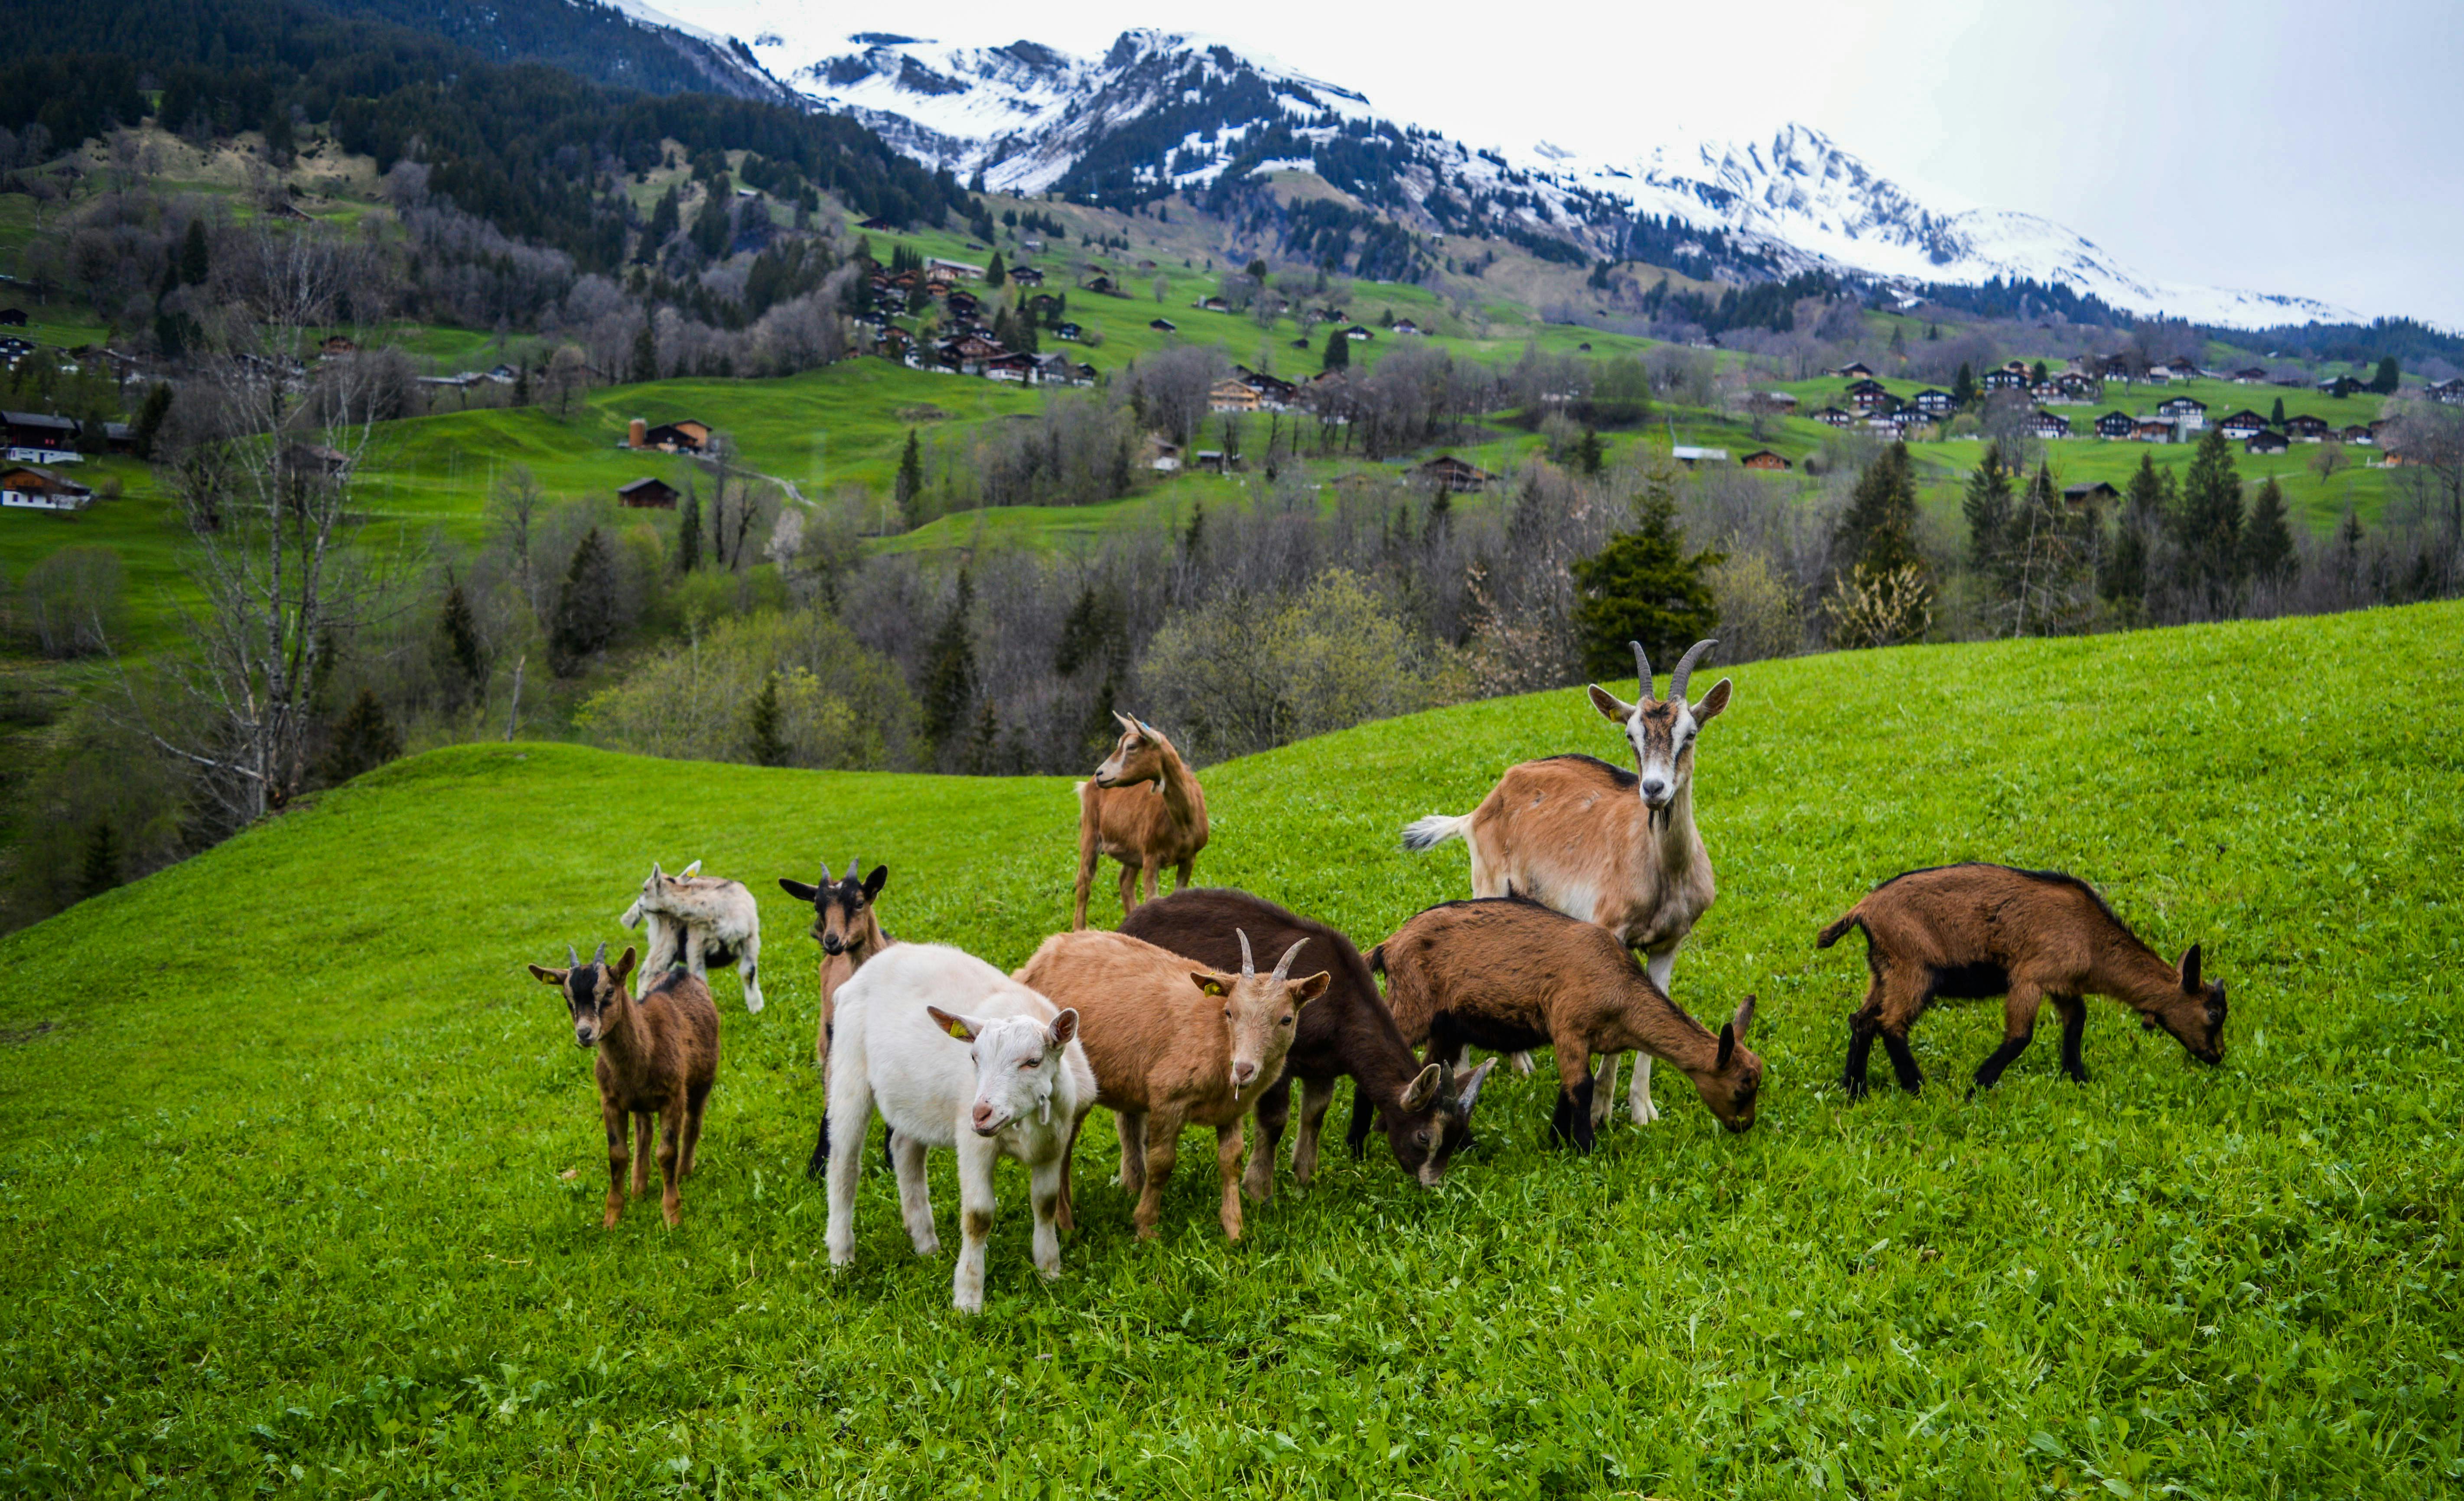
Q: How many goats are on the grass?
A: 10